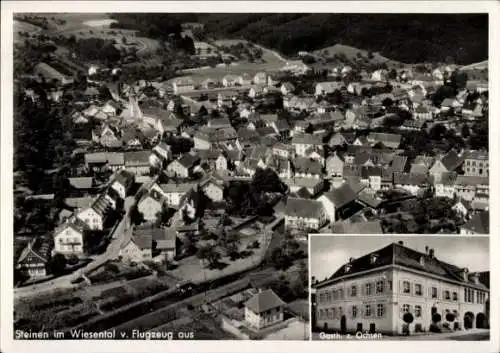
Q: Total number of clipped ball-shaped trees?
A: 3